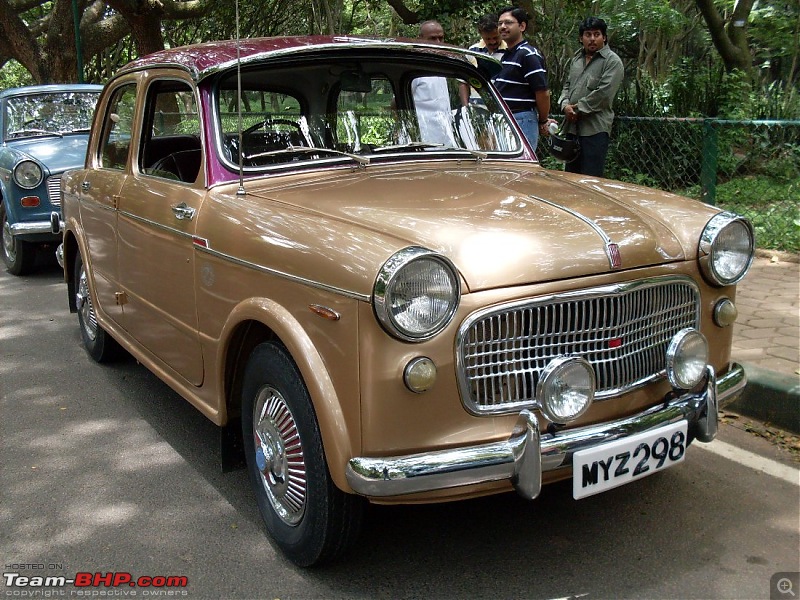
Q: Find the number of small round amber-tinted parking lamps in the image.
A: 2